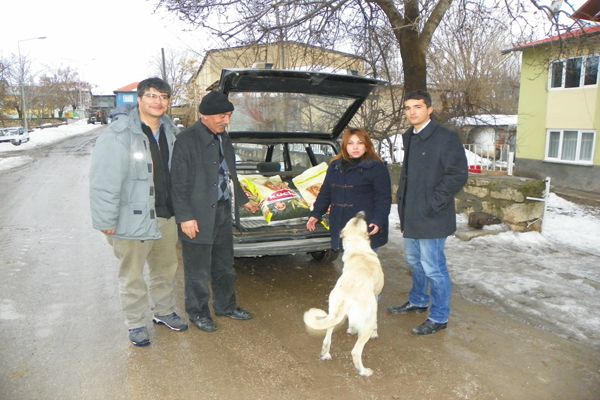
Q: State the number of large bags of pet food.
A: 3